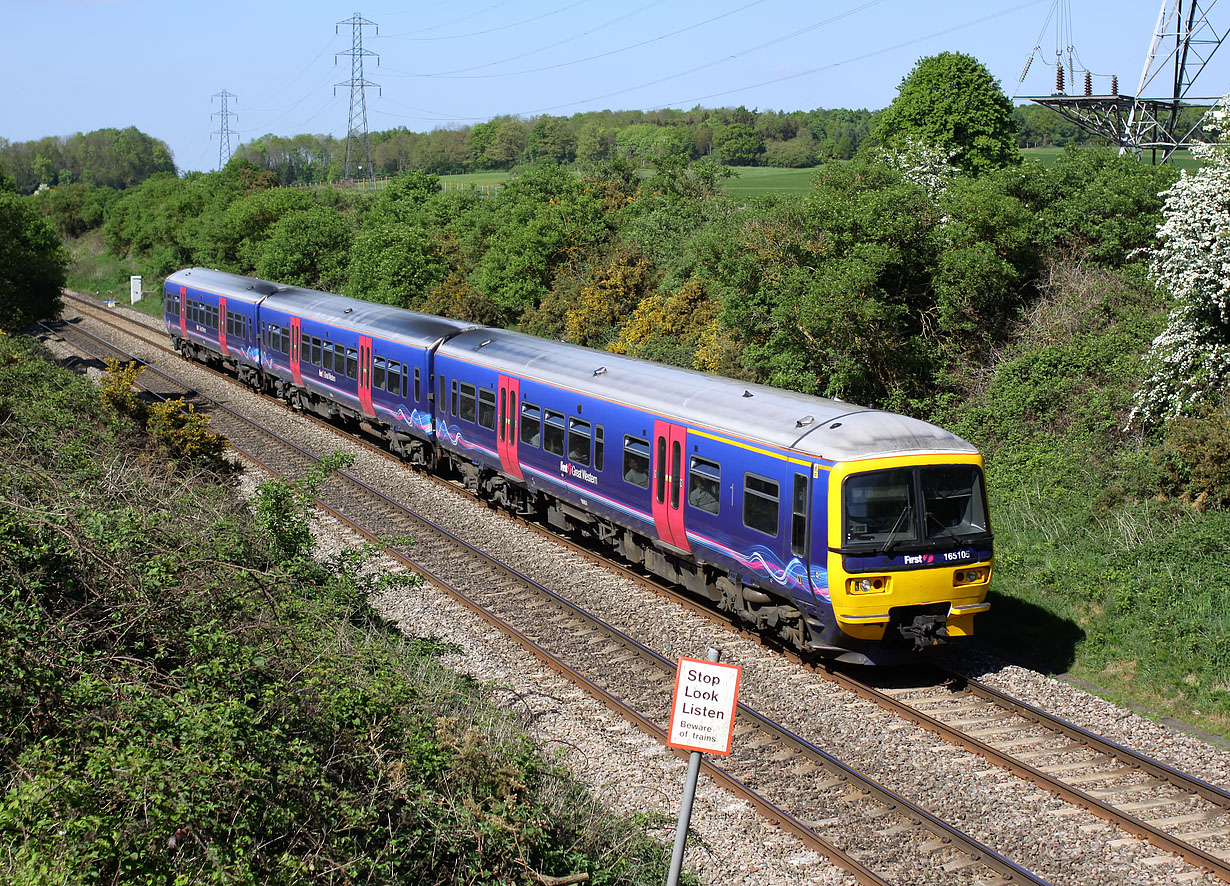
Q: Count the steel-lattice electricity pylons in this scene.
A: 3